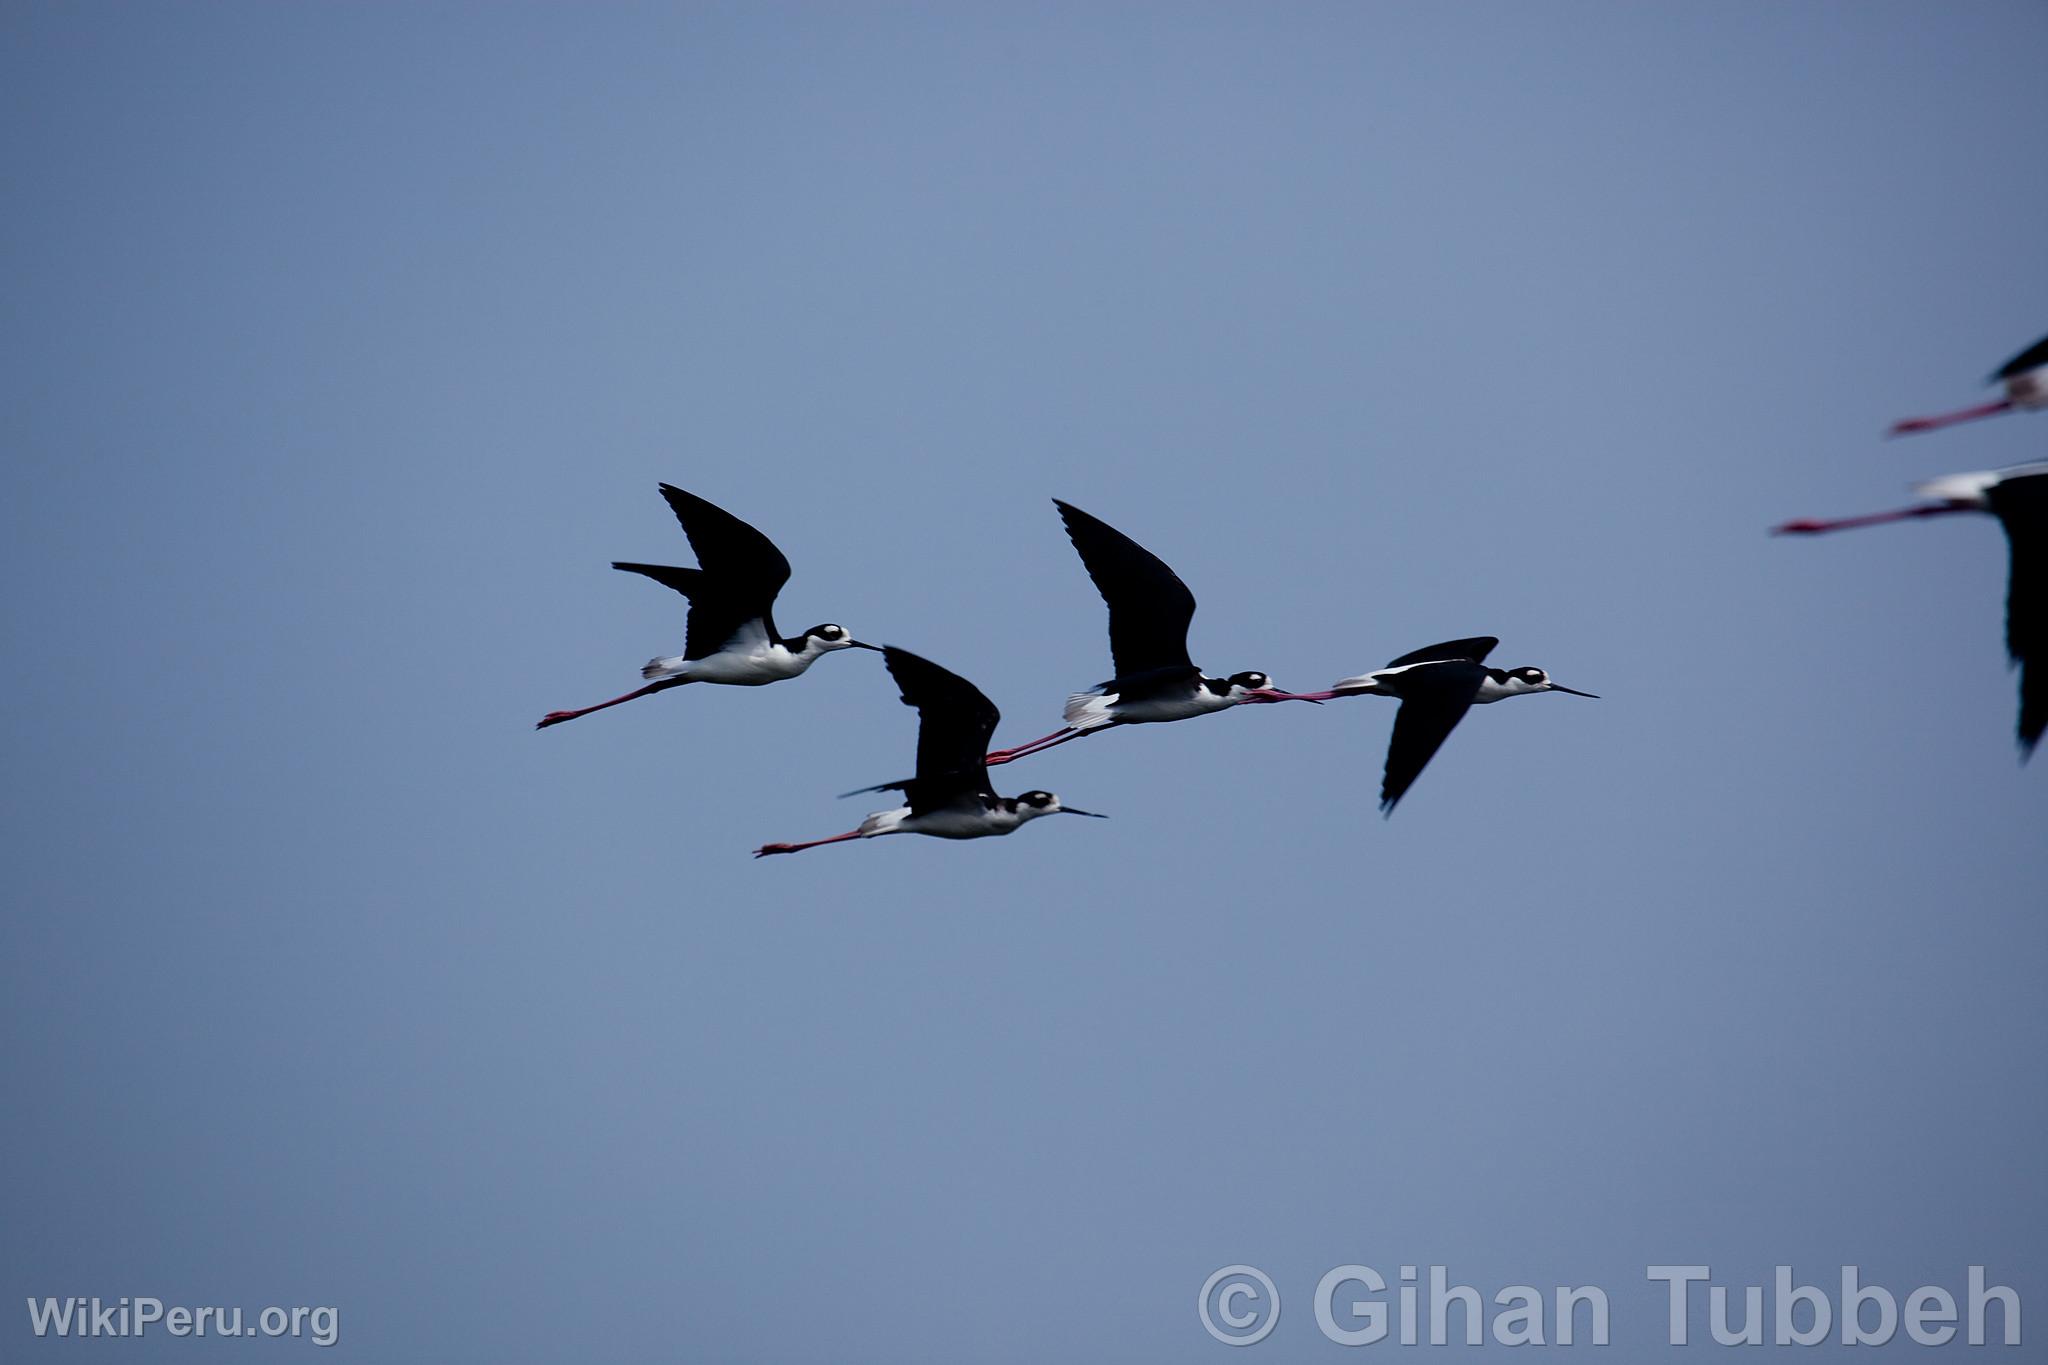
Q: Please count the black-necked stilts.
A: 6